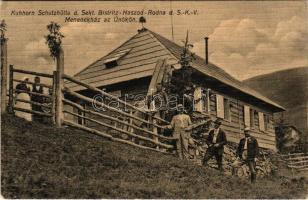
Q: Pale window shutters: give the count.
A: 4